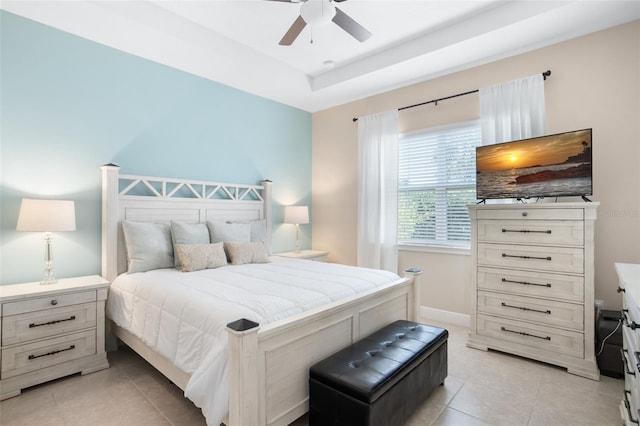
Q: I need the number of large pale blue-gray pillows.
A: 4